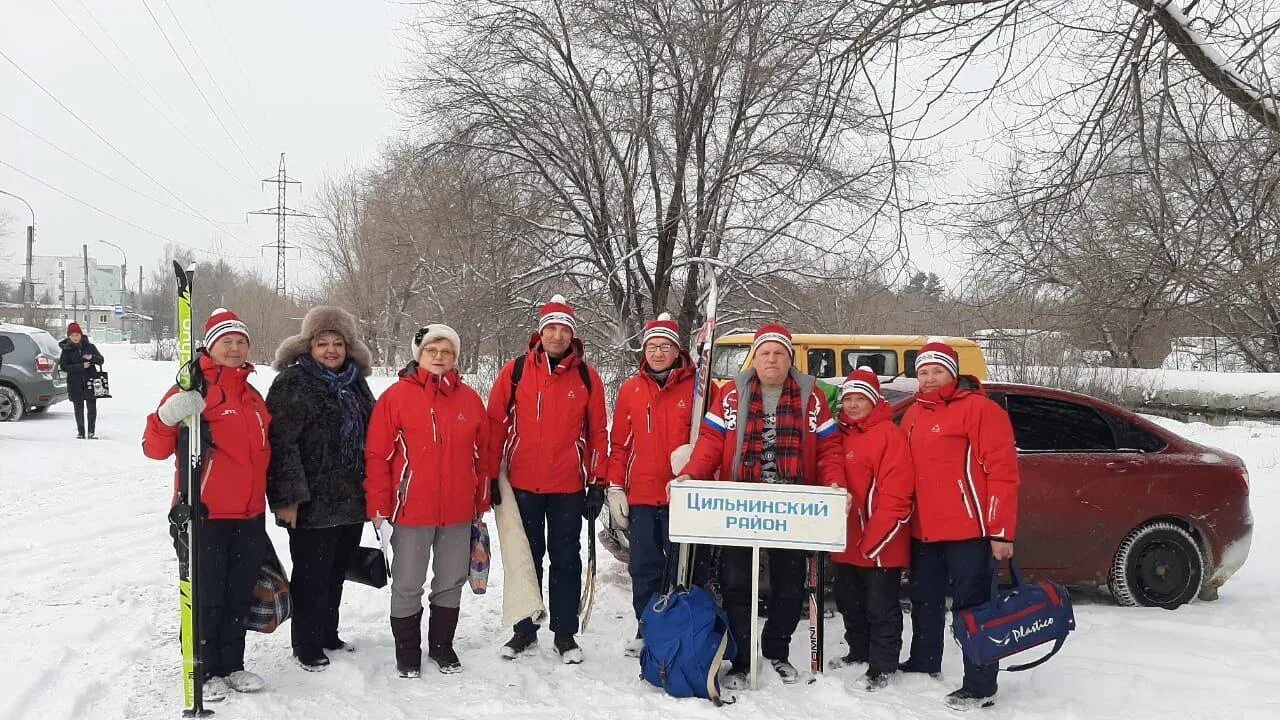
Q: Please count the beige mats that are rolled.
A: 1